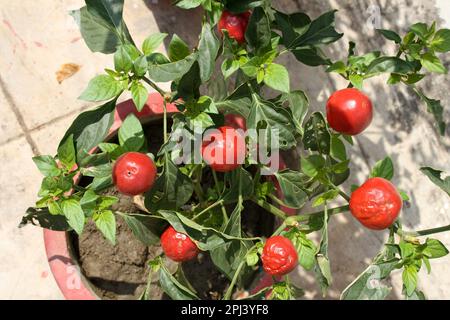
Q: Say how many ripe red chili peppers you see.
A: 8